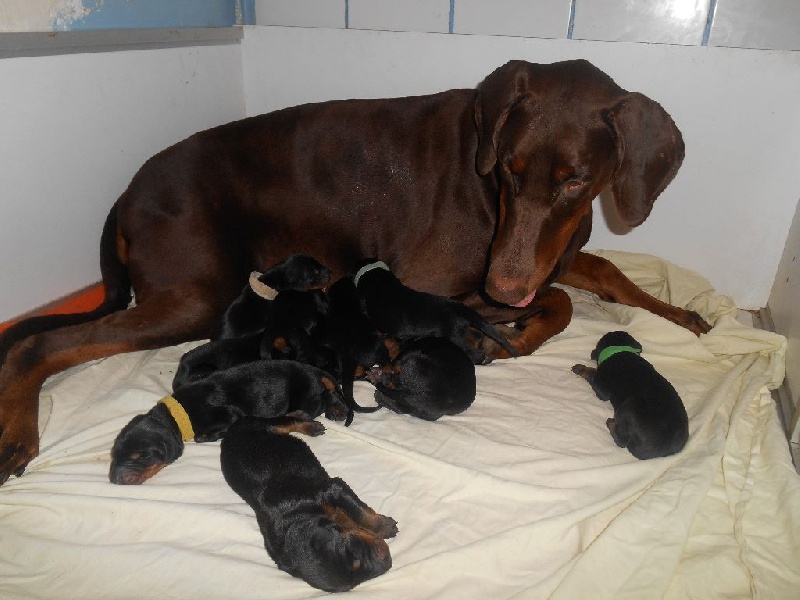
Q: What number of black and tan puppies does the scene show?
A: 9